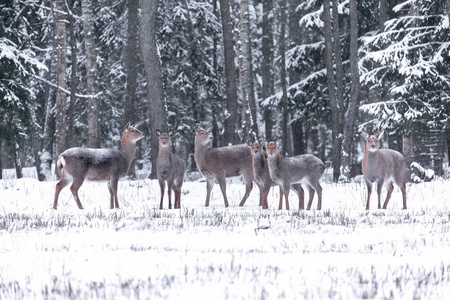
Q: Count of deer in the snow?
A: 6